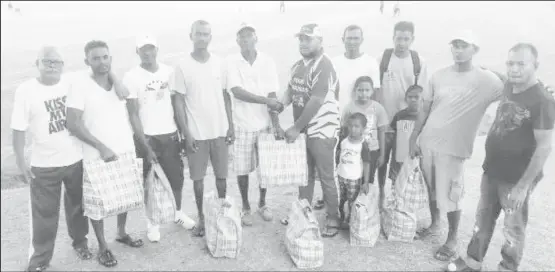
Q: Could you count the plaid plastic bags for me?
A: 8